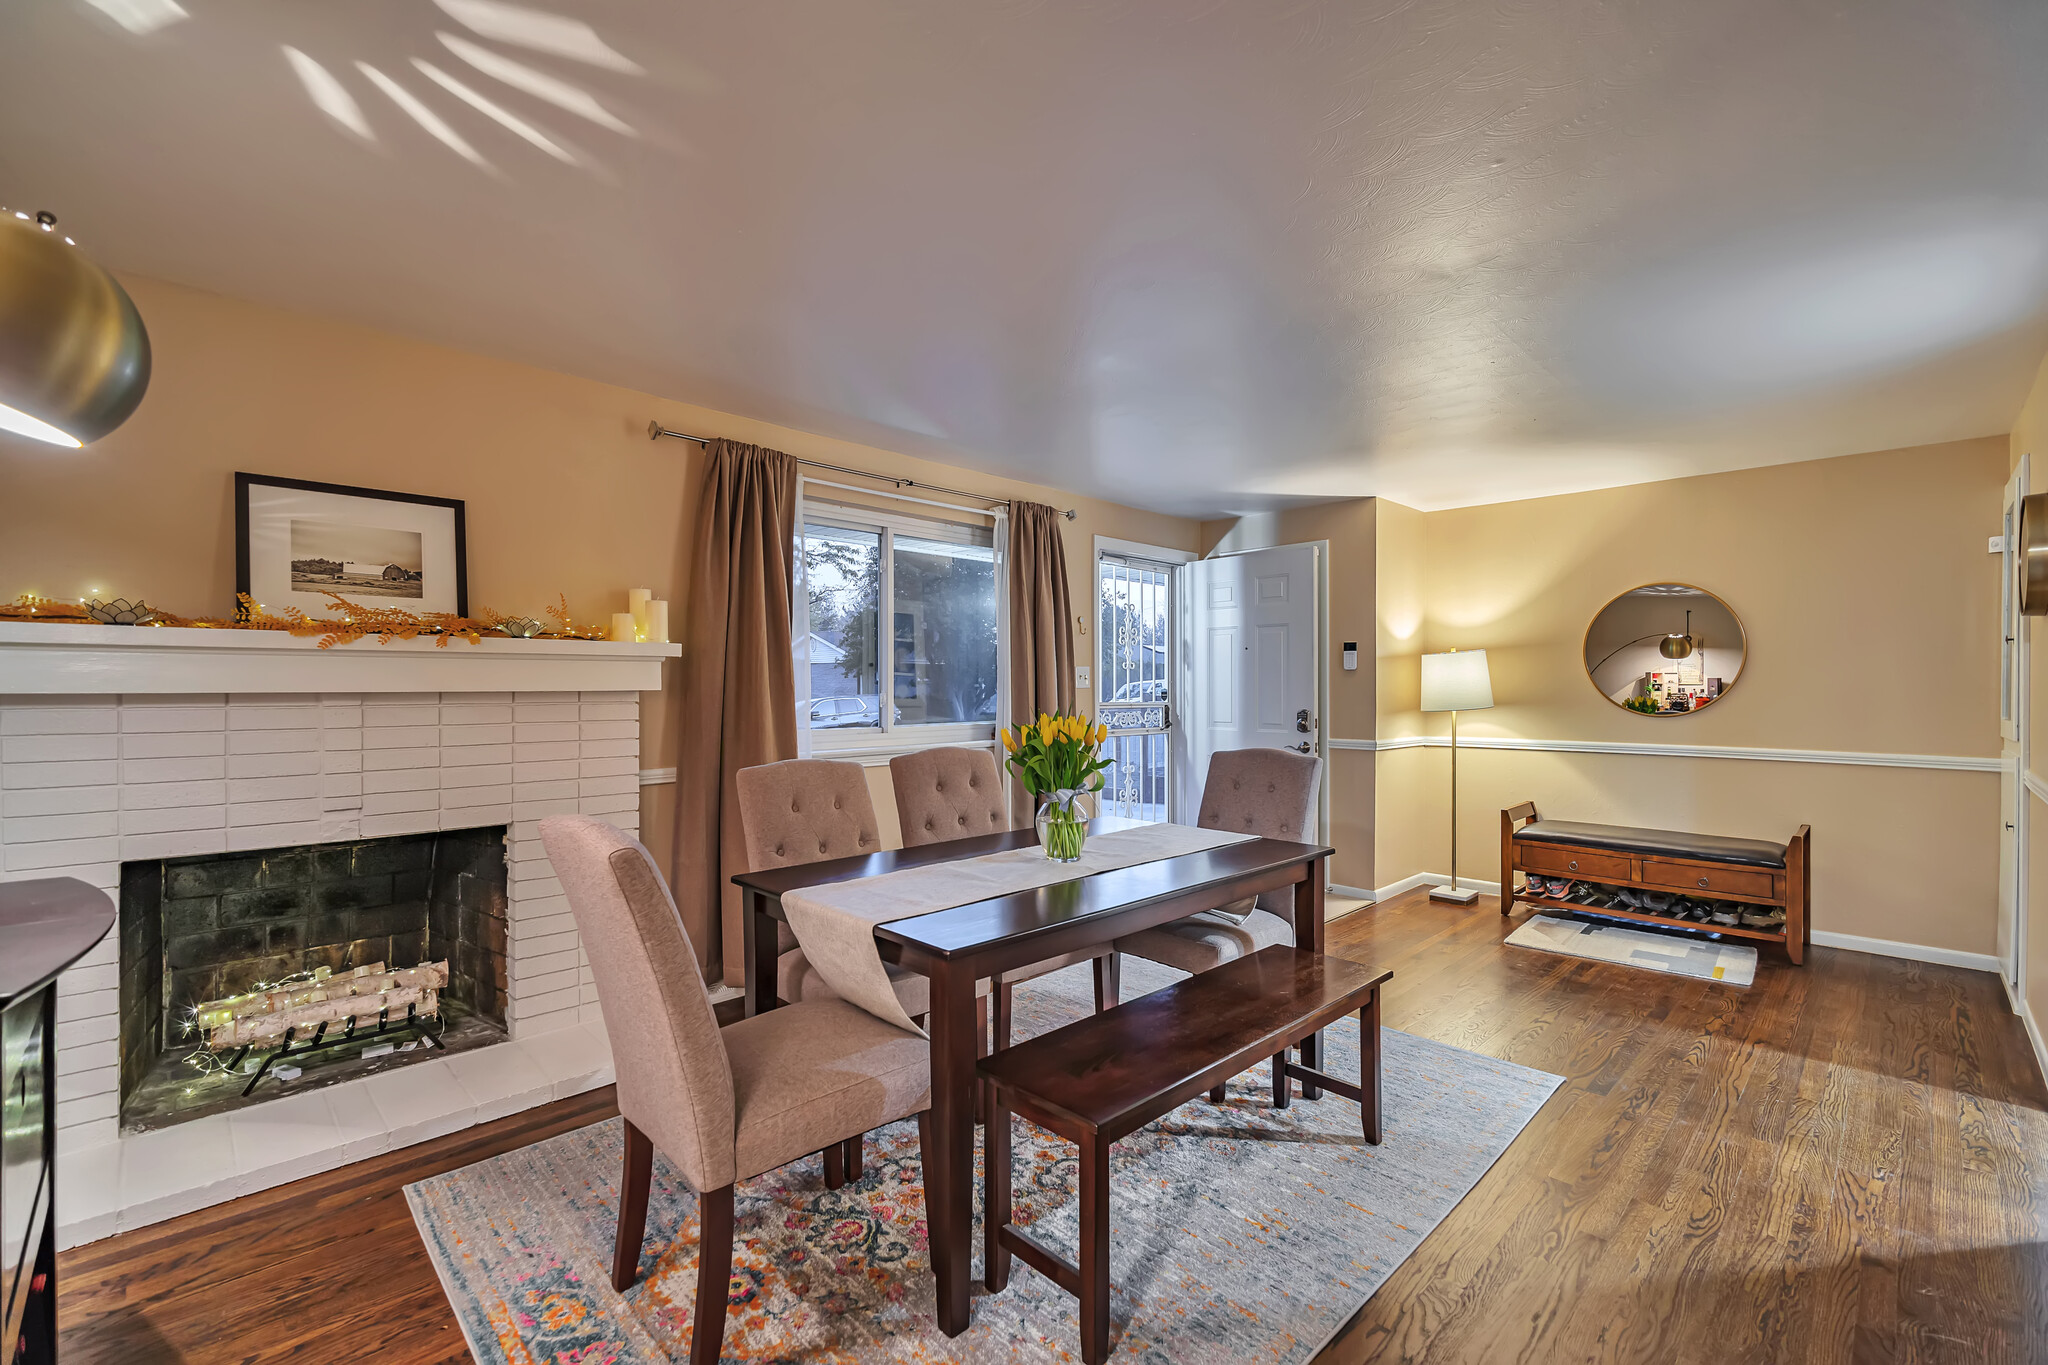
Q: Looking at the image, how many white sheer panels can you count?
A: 2